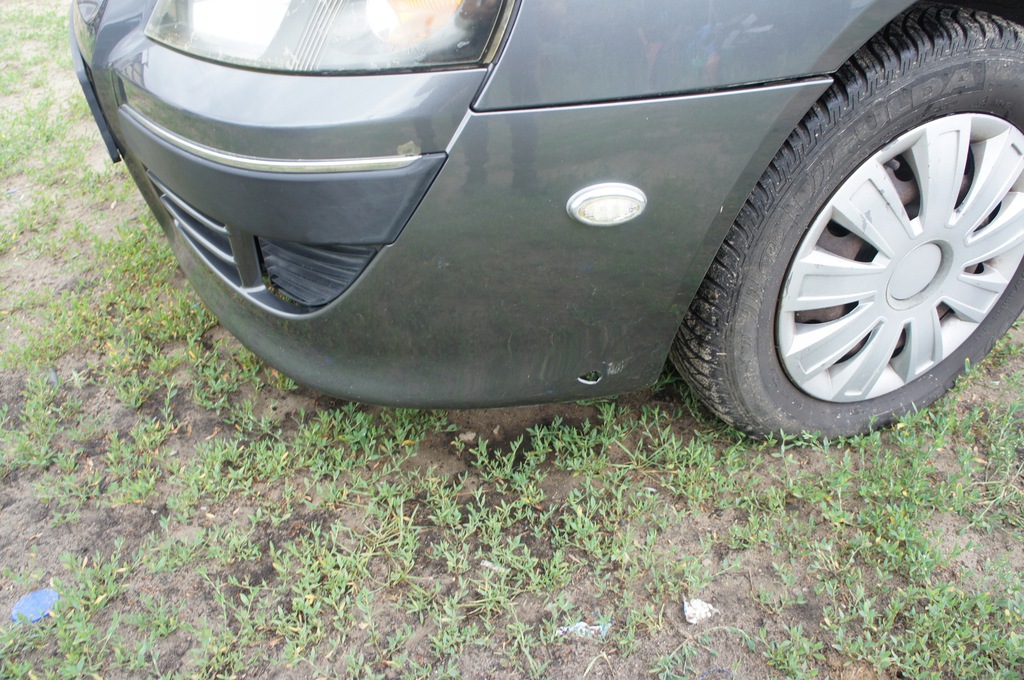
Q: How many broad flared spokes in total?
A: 9